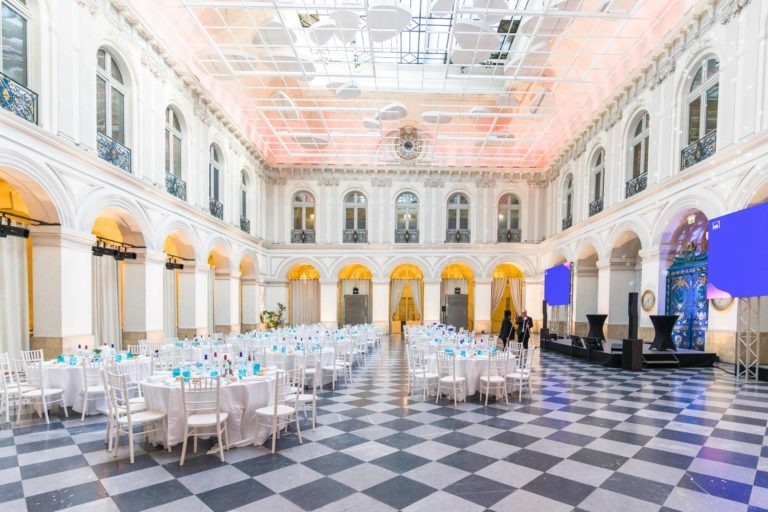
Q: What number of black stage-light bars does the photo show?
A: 3